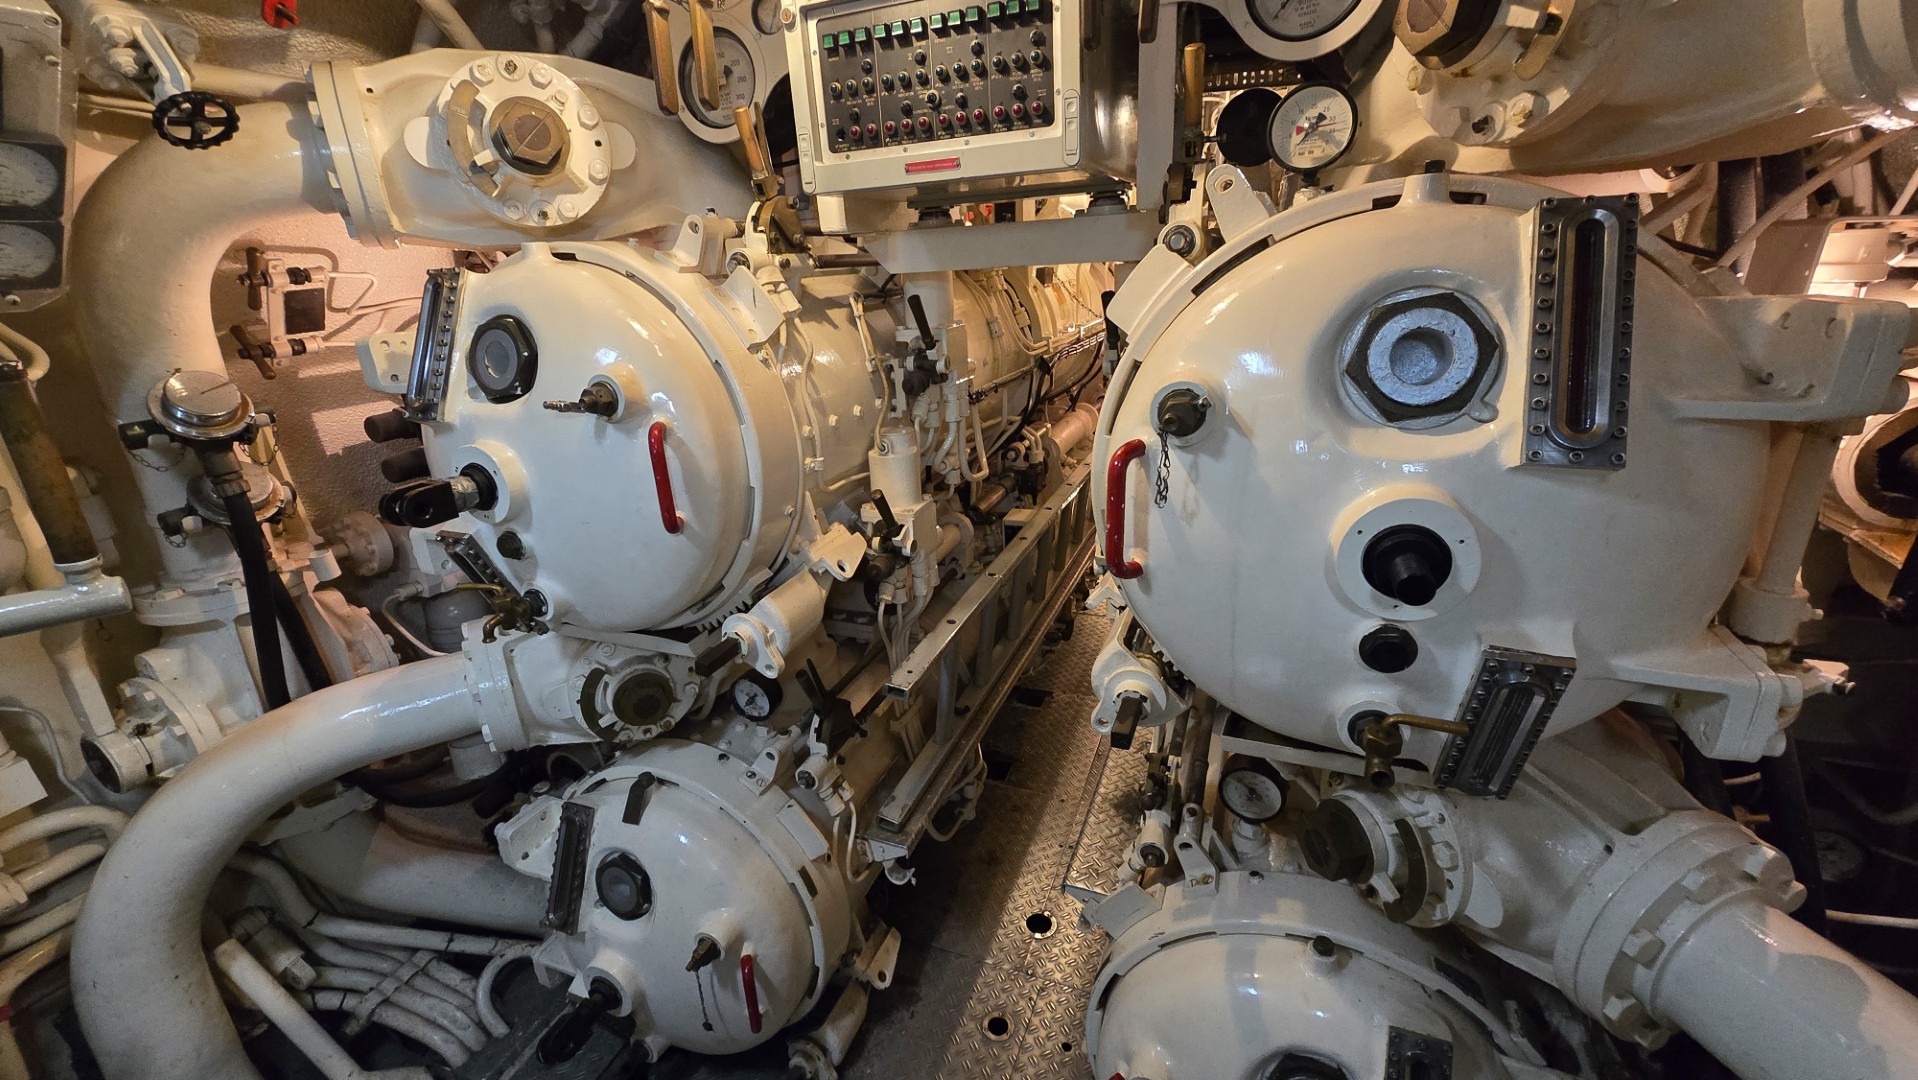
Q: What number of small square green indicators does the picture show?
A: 12